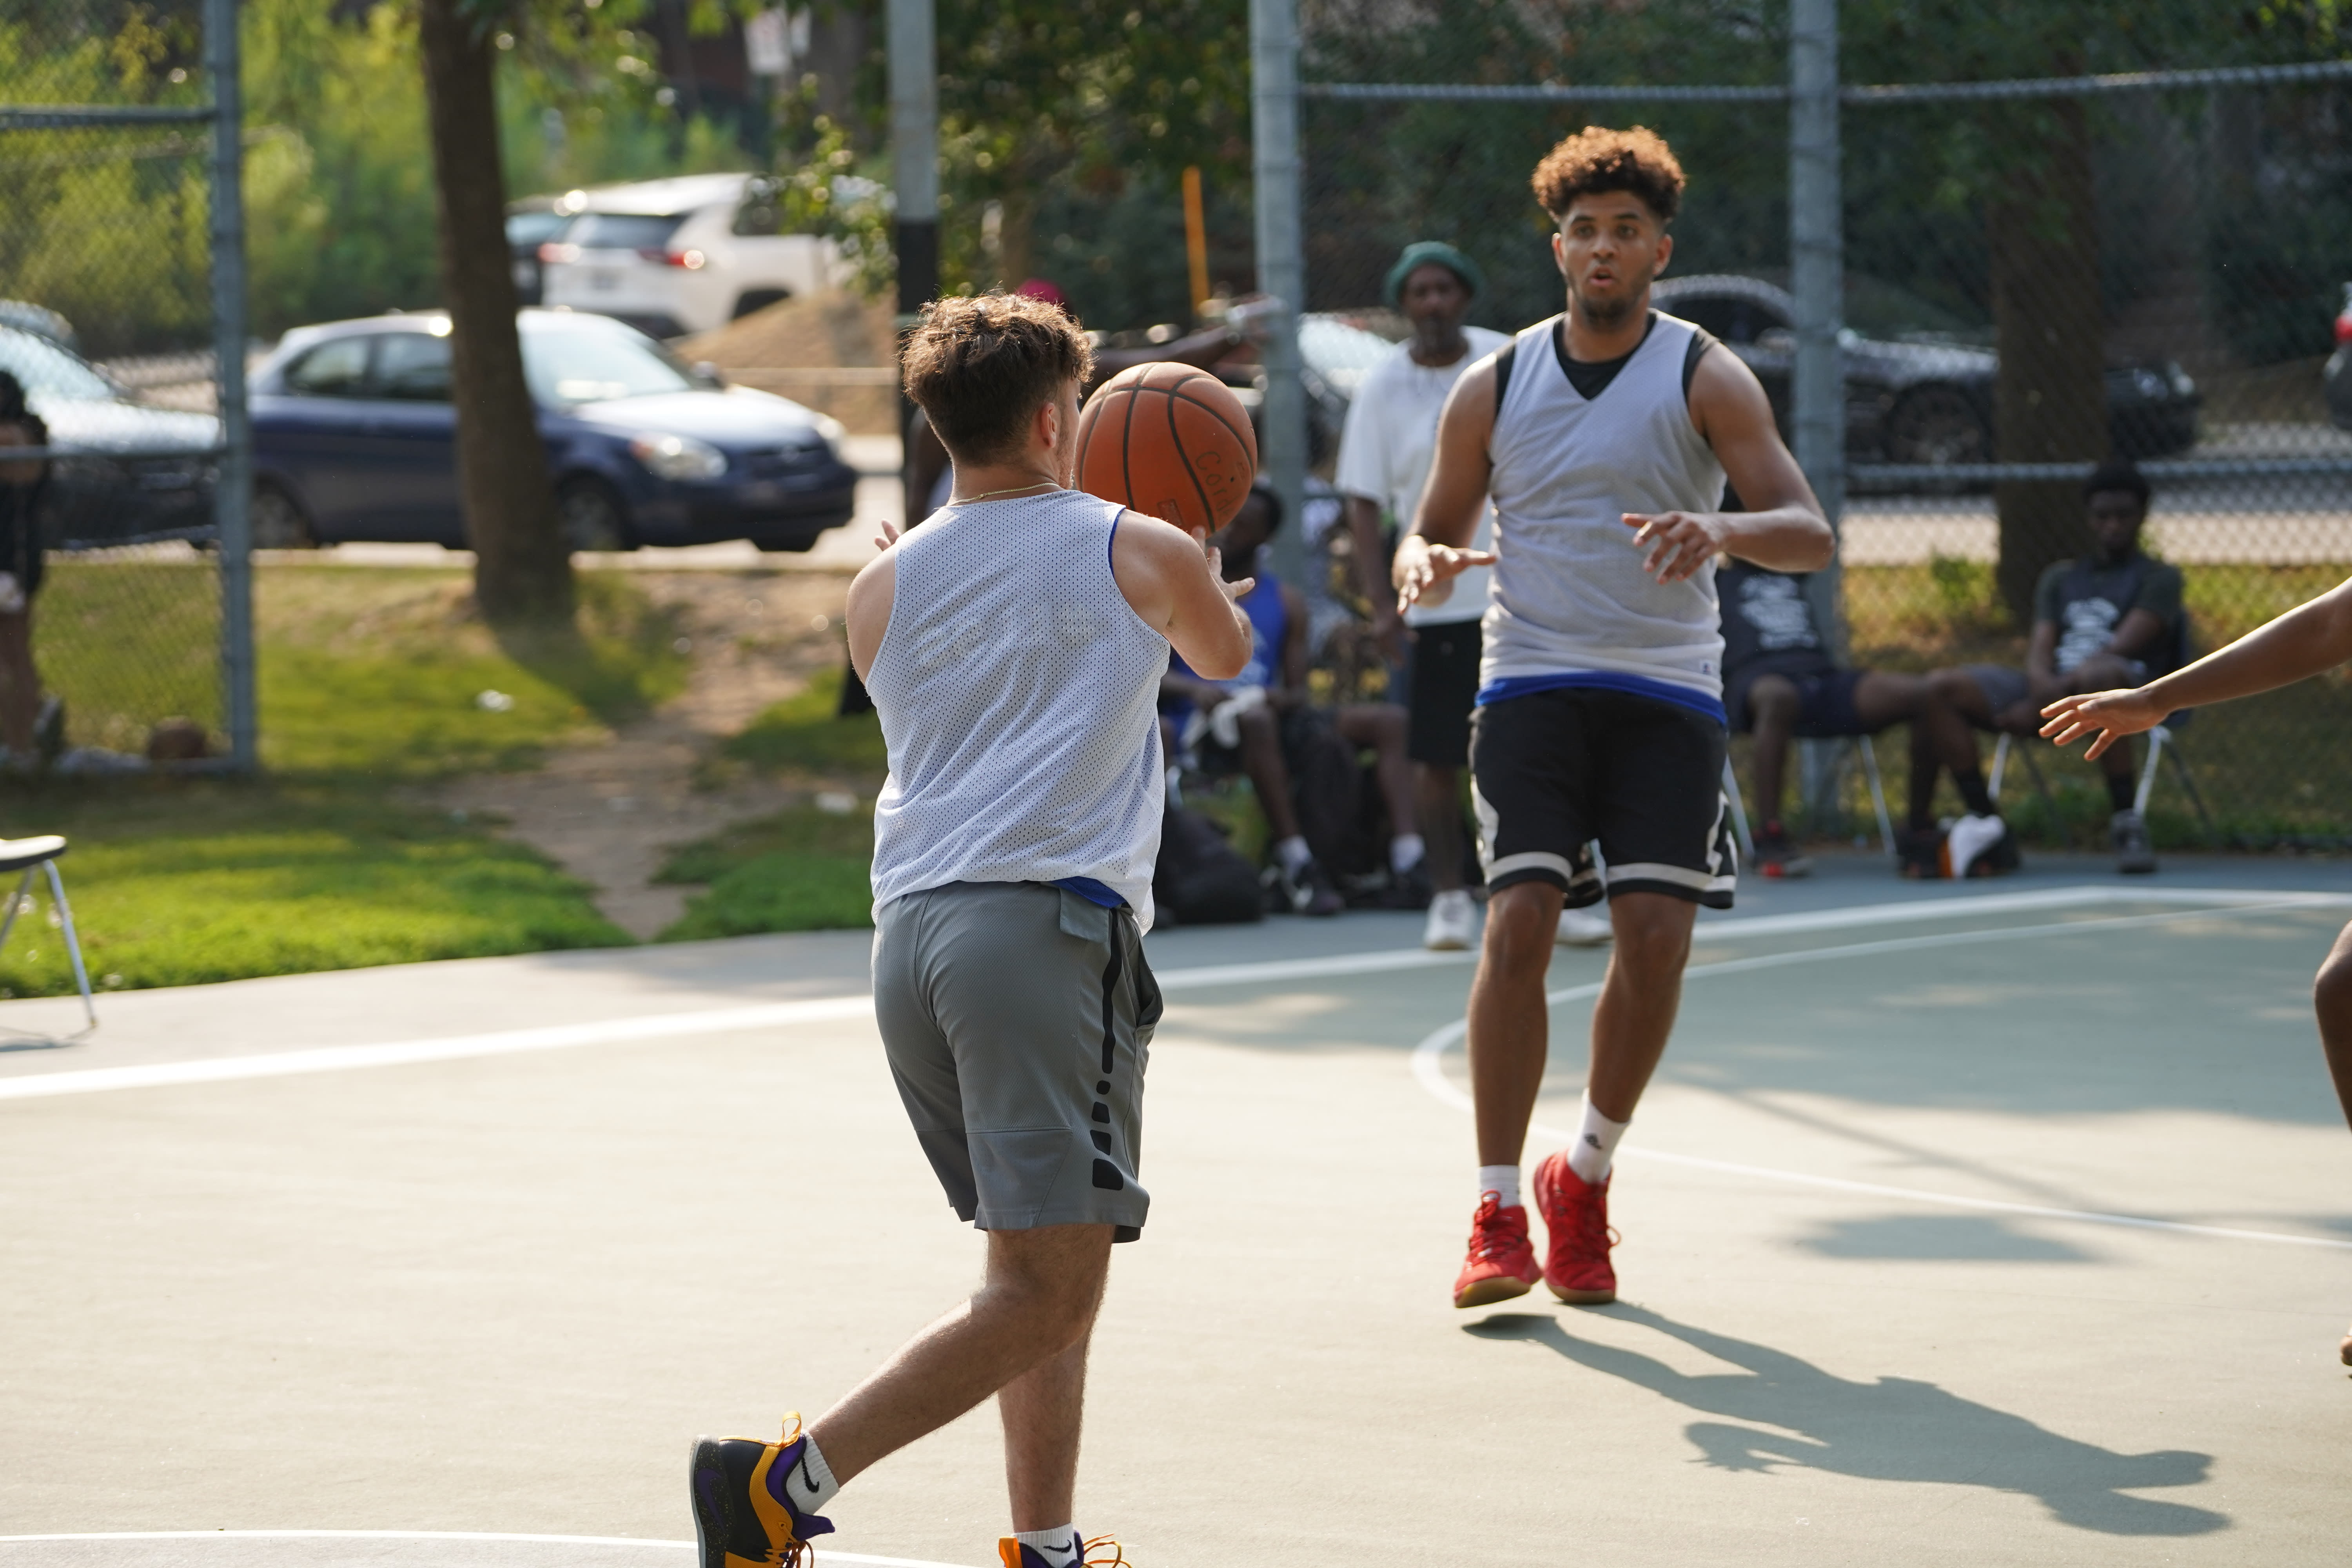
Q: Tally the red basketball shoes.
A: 2